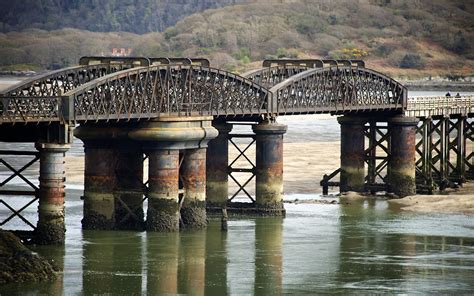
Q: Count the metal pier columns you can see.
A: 9